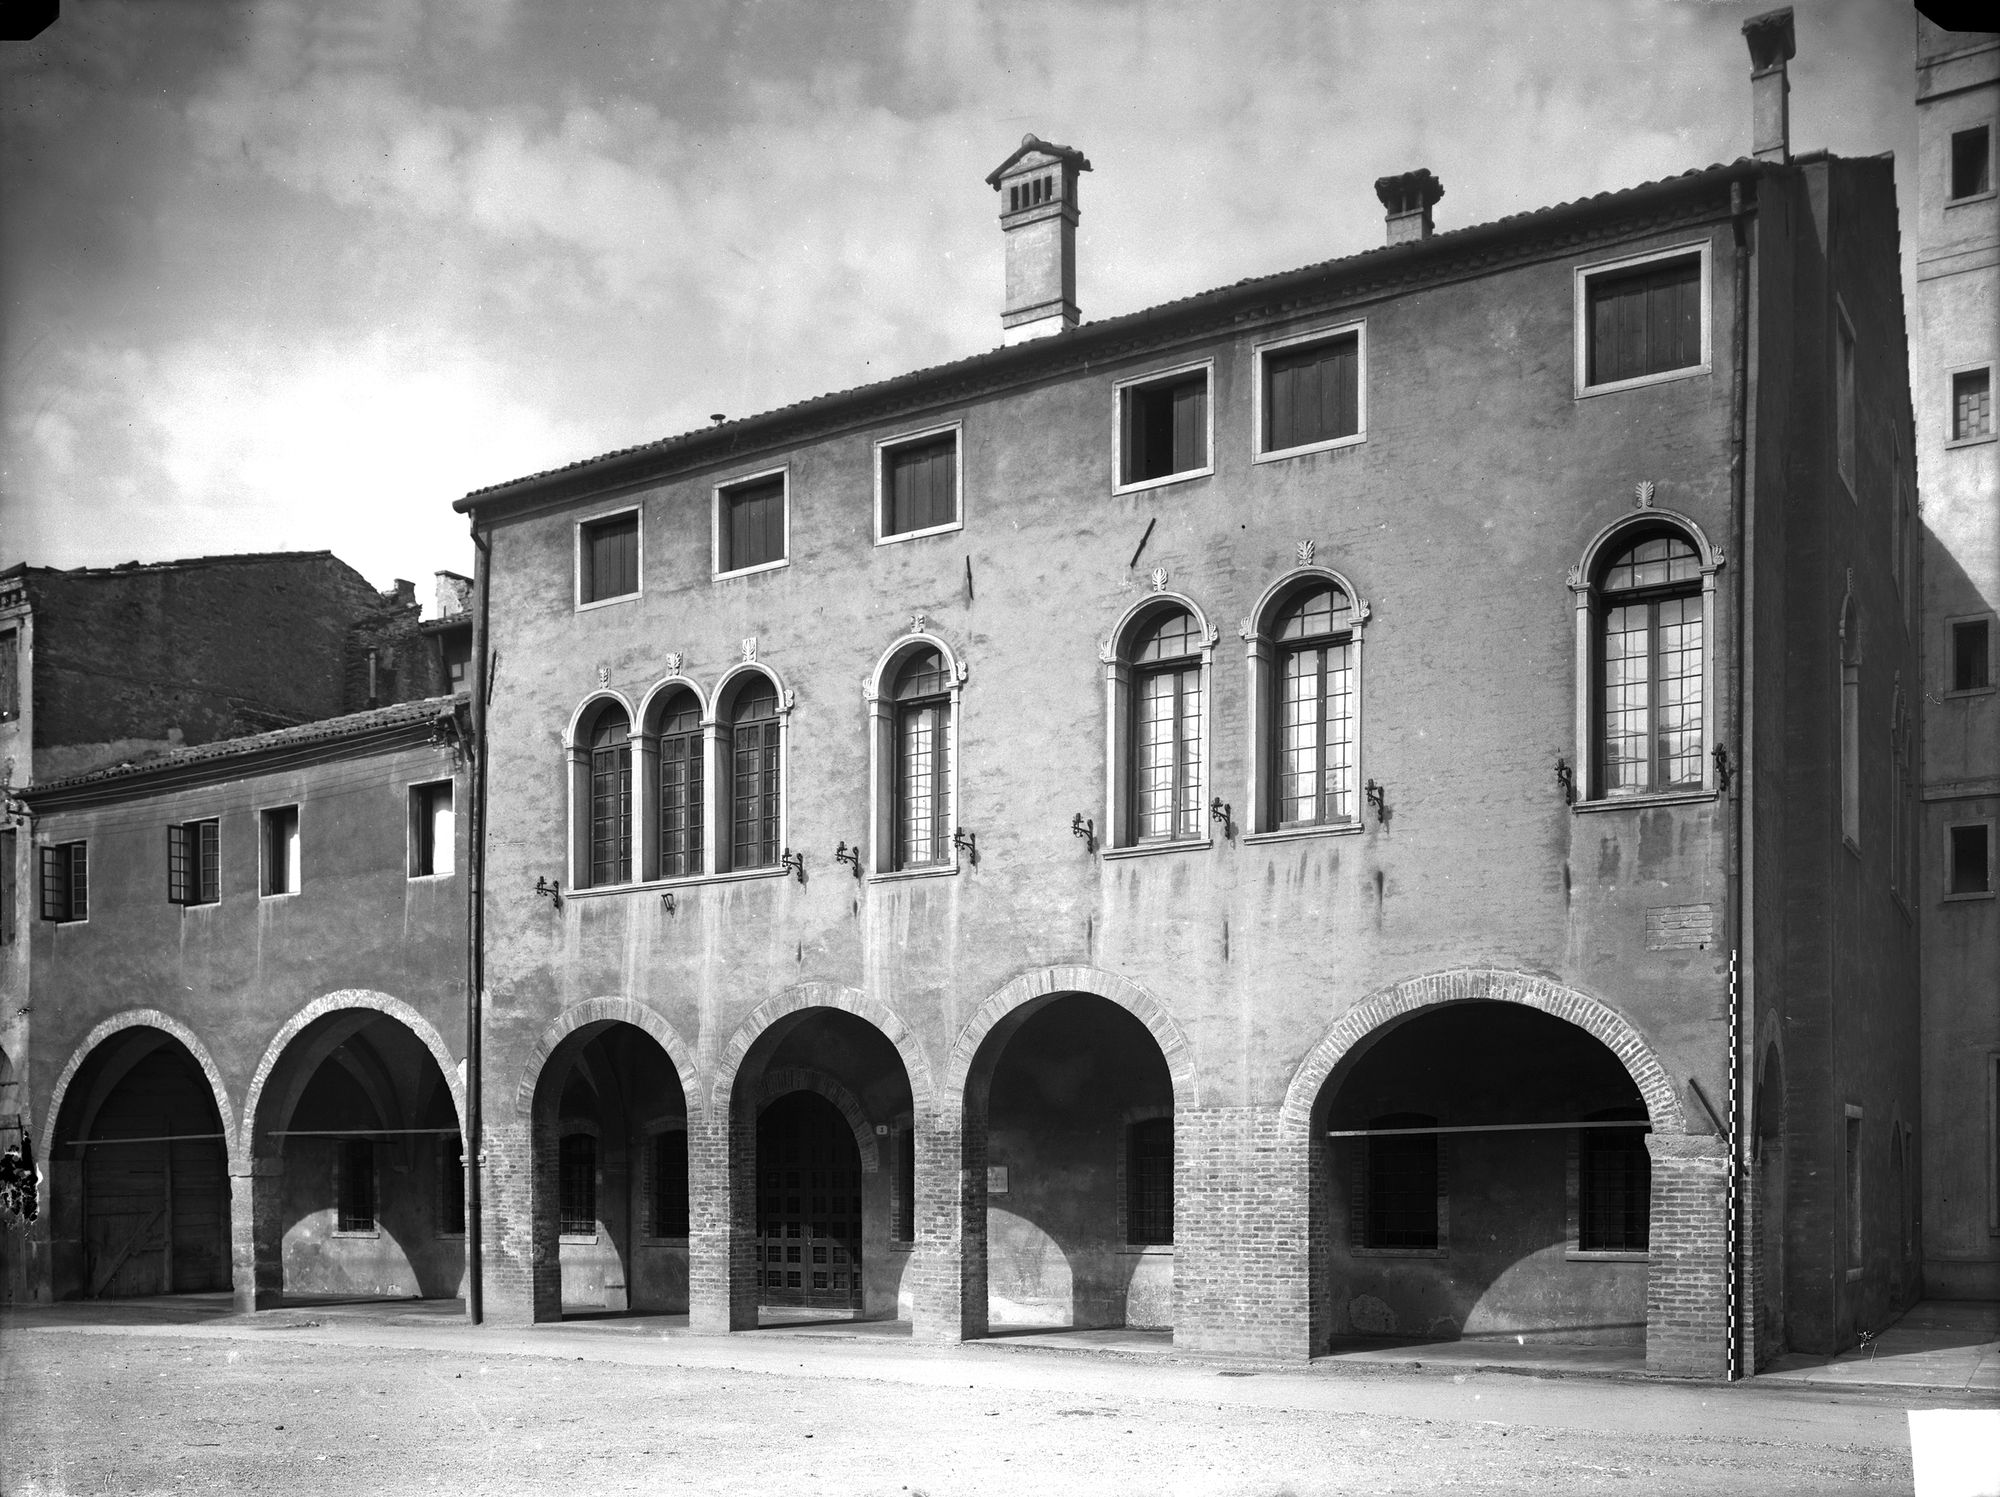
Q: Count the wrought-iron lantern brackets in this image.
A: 9